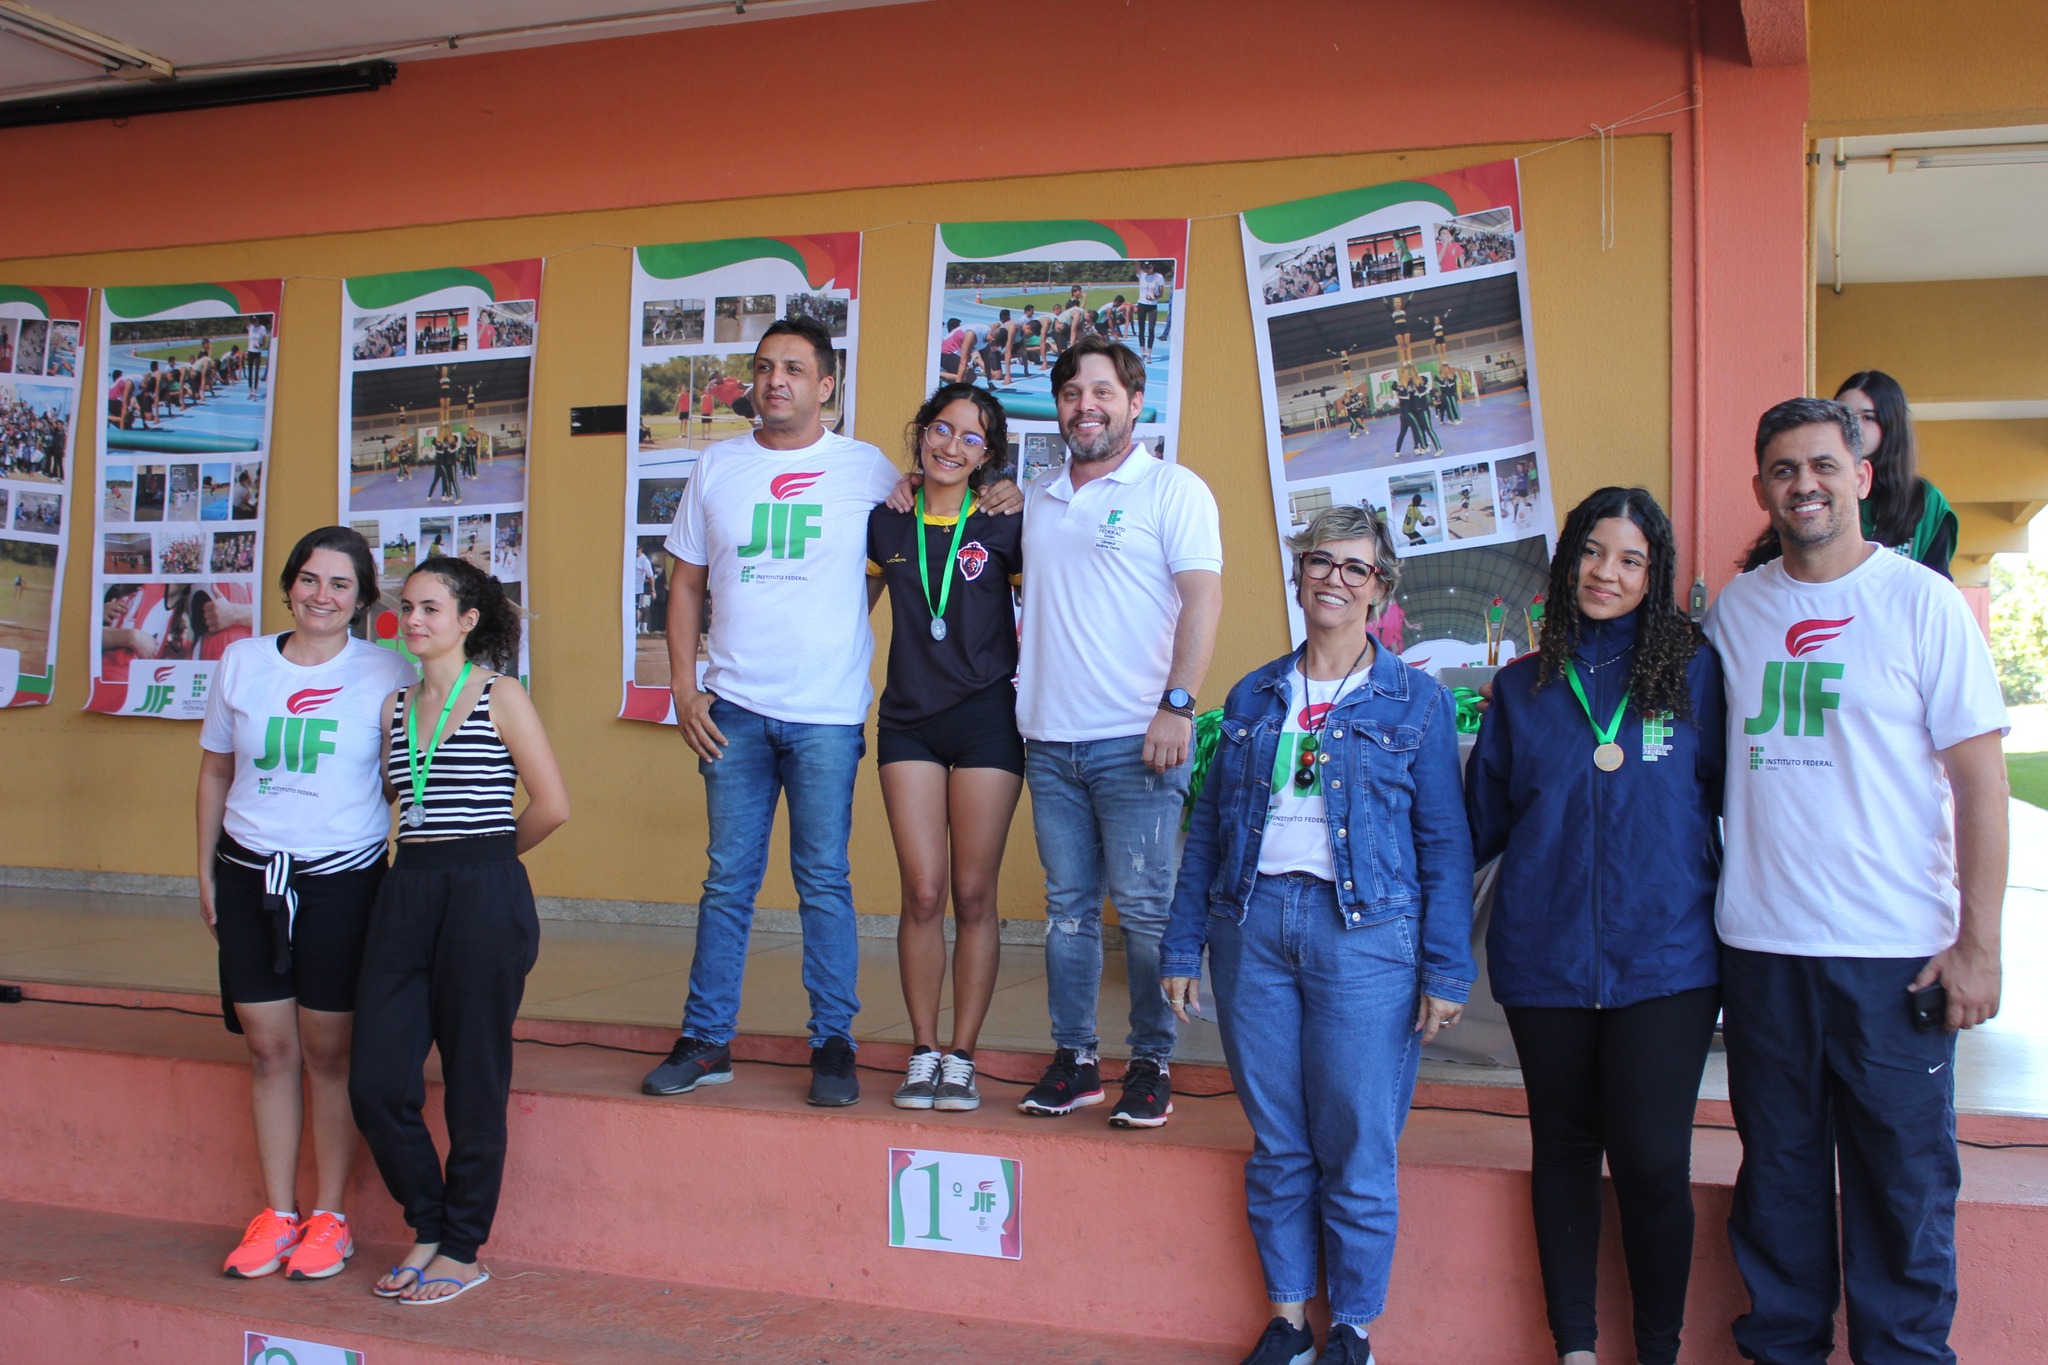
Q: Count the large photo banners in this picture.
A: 6